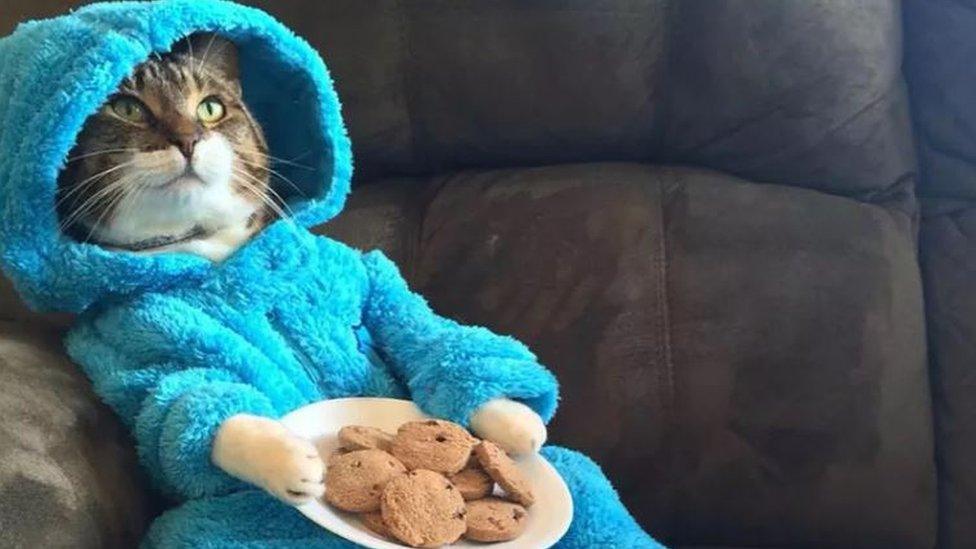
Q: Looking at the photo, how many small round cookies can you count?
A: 8